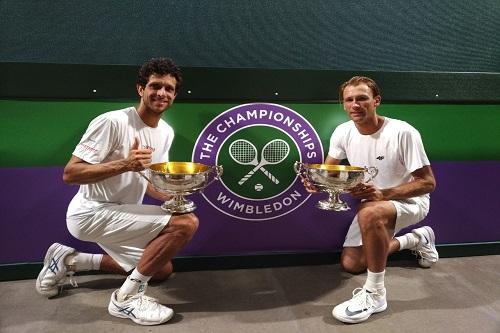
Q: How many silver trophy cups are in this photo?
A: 2